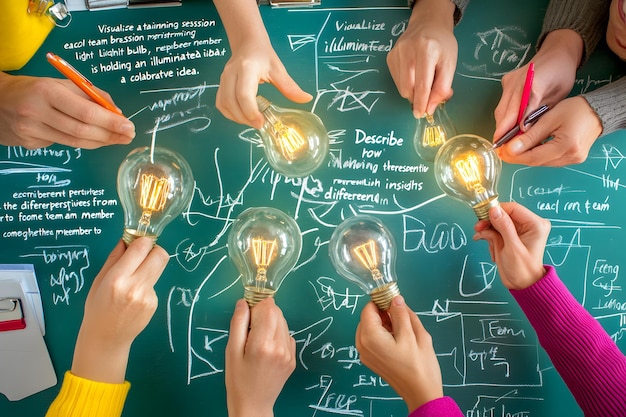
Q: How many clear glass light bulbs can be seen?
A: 6